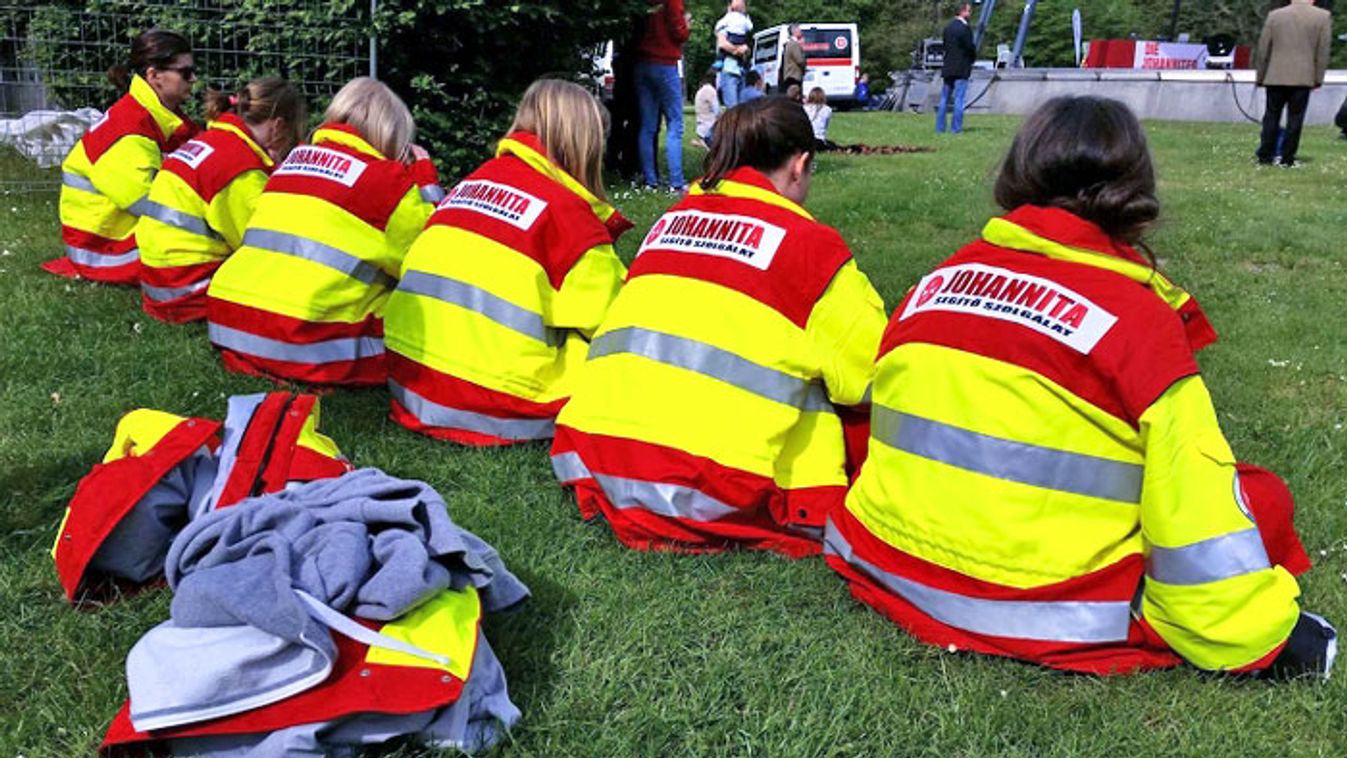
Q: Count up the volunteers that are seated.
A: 6